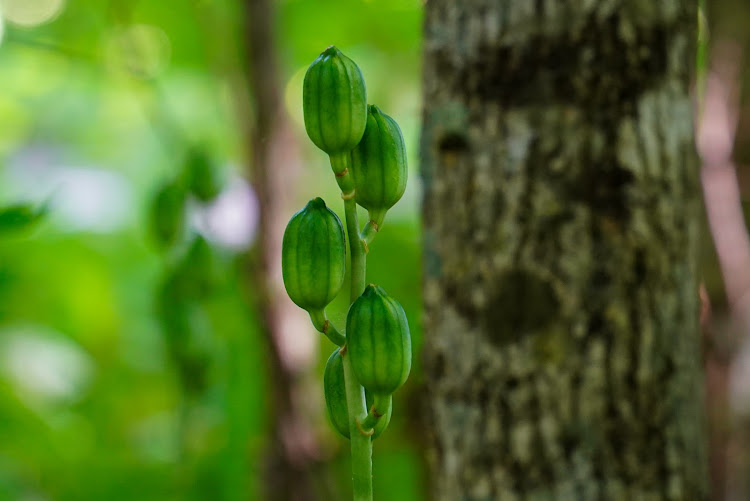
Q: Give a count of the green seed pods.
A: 5